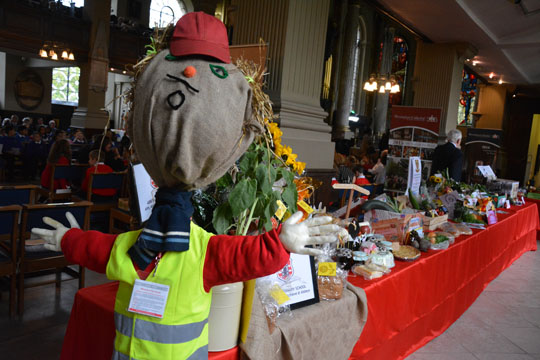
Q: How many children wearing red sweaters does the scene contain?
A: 3